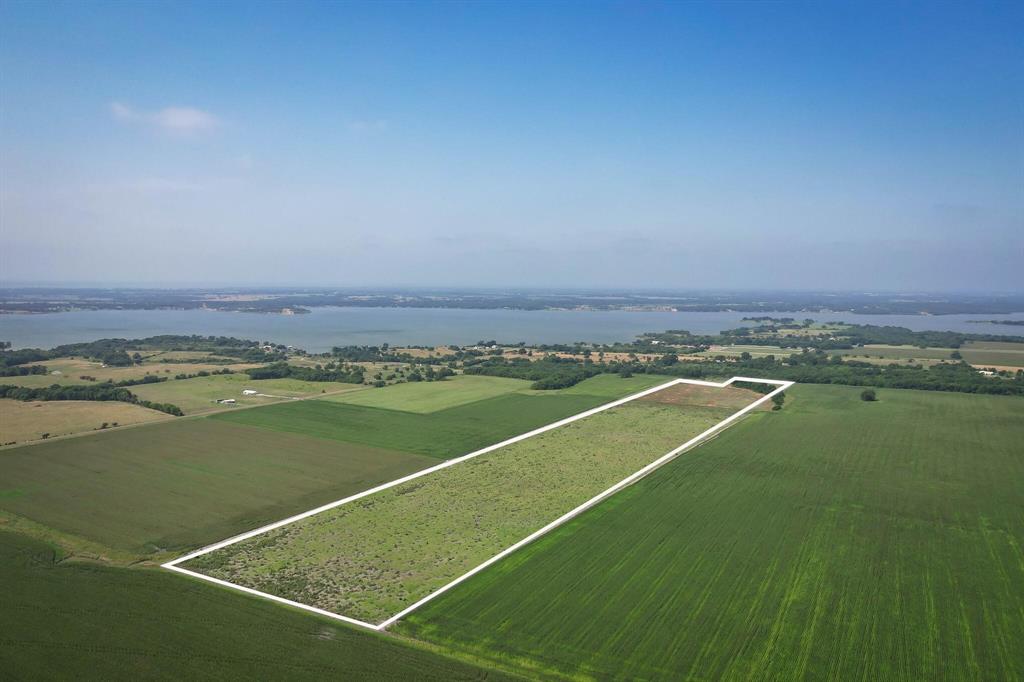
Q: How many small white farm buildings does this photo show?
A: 2